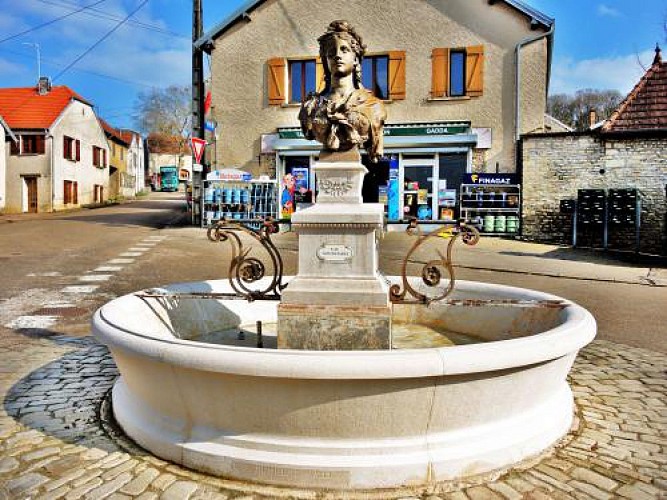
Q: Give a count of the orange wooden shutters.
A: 5